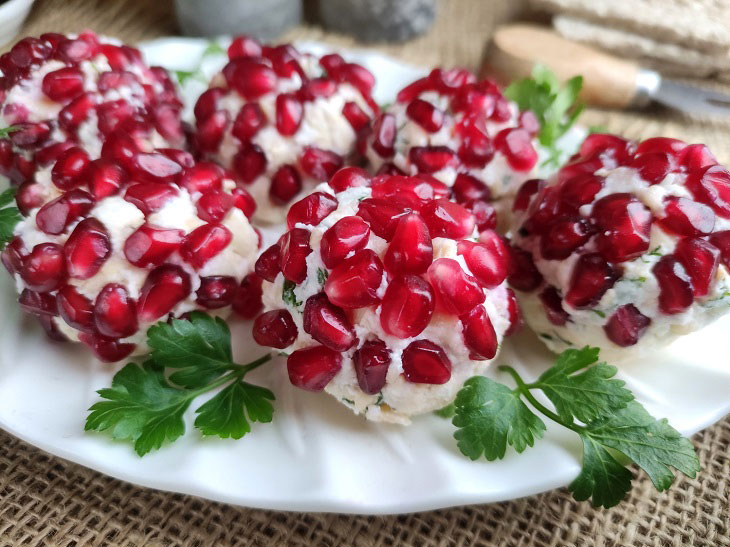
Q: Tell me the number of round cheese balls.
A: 6